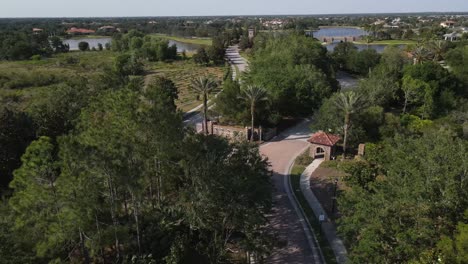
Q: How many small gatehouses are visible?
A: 1